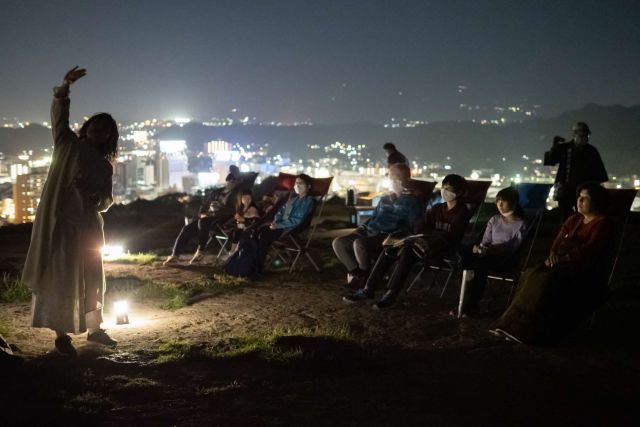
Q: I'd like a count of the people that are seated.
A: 7